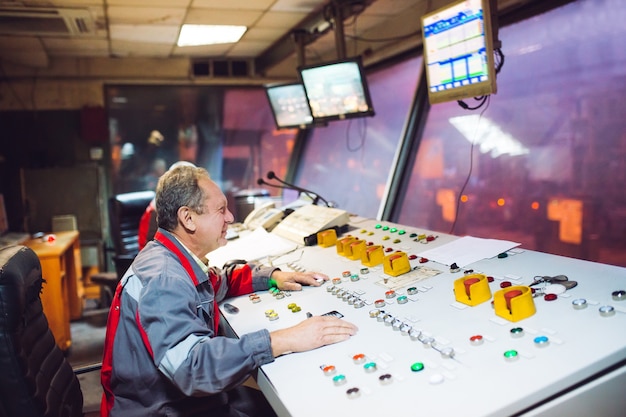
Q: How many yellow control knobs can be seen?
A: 7